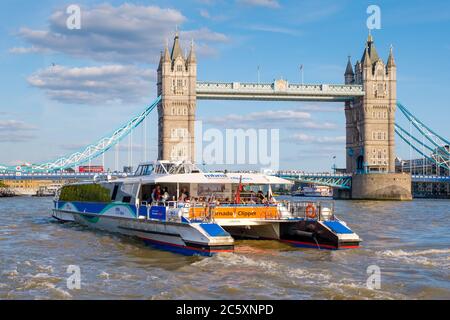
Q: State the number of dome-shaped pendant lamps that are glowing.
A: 0